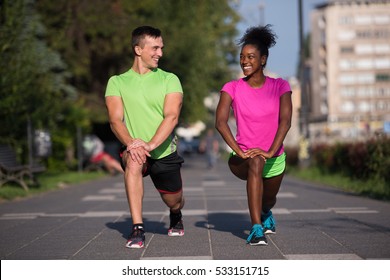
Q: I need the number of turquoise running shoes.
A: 2